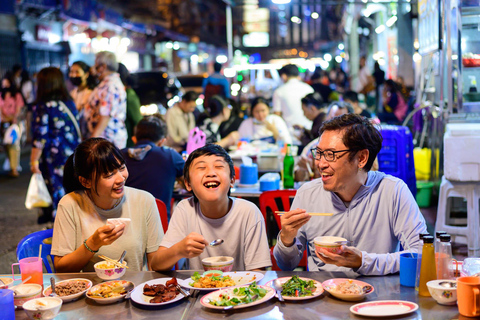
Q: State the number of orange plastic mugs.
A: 2